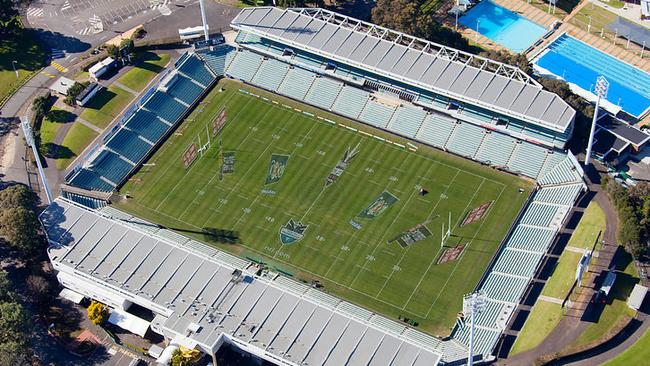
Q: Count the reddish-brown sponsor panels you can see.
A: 4